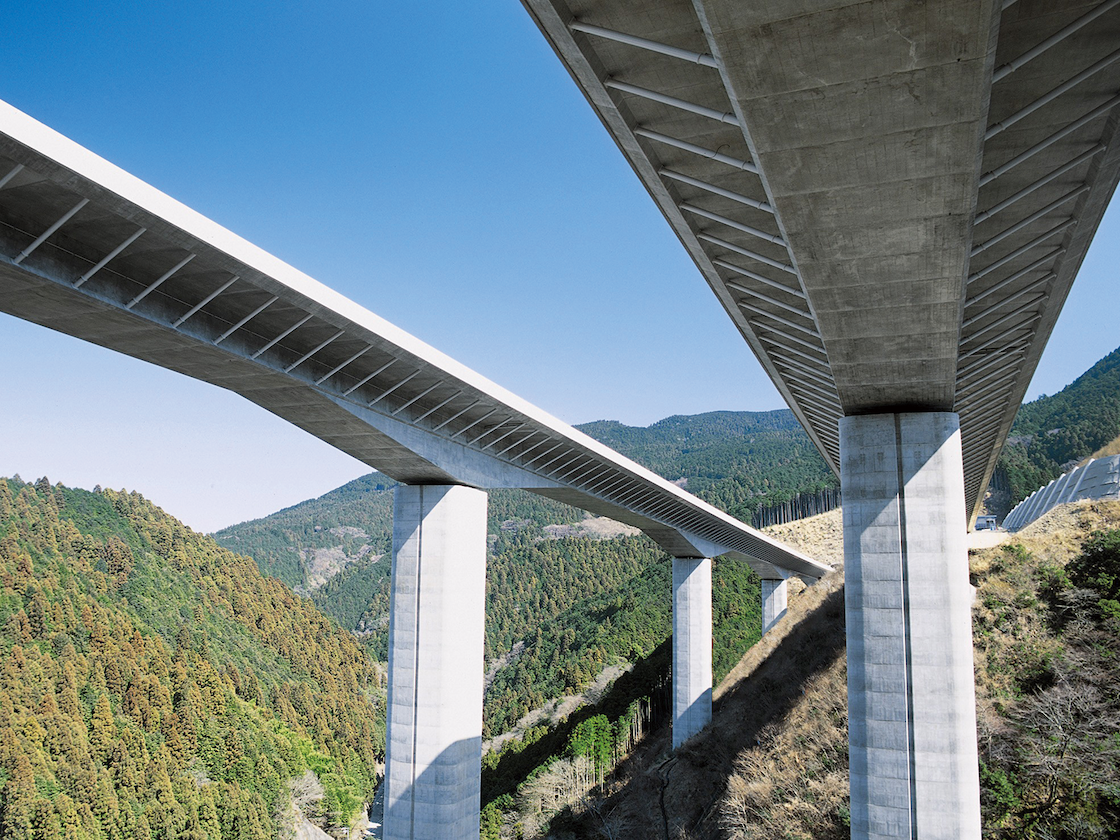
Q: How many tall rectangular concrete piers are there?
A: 4